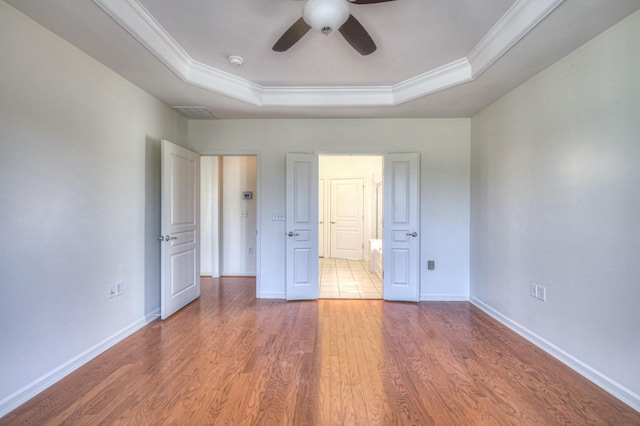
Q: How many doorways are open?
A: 2